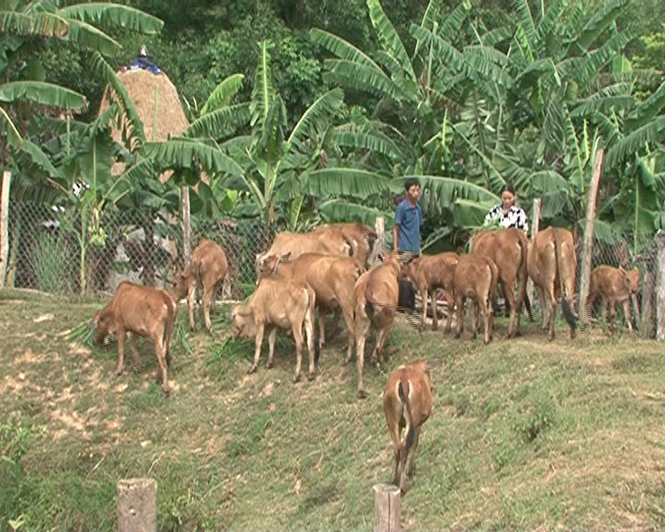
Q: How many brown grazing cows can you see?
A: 13